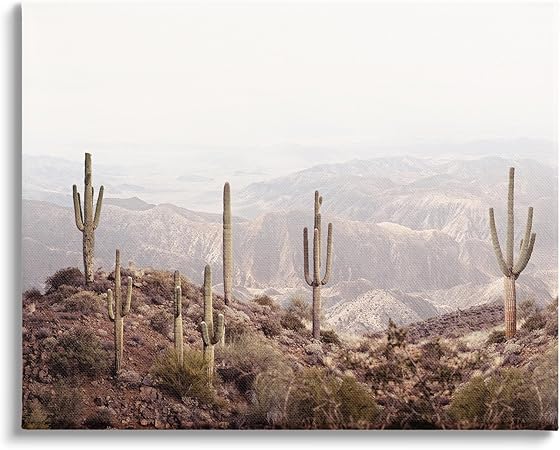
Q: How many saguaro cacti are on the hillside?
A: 7